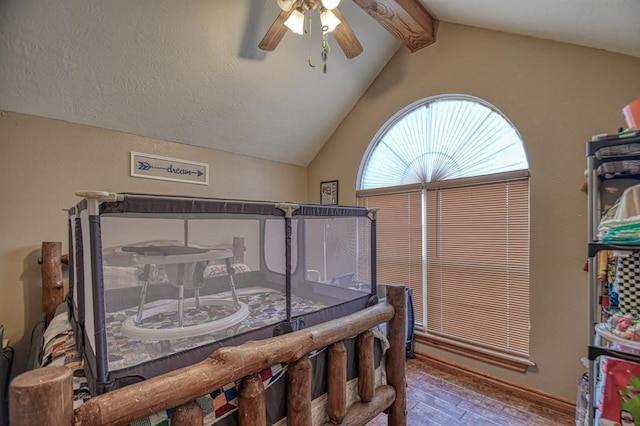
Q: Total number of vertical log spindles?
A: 5